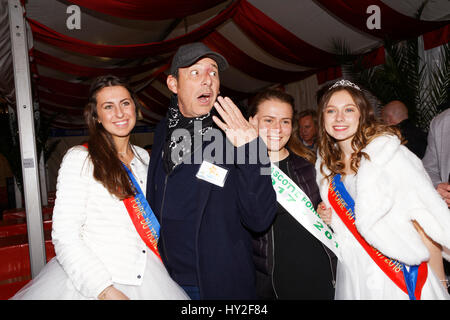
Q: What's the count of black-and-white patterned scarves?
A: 1